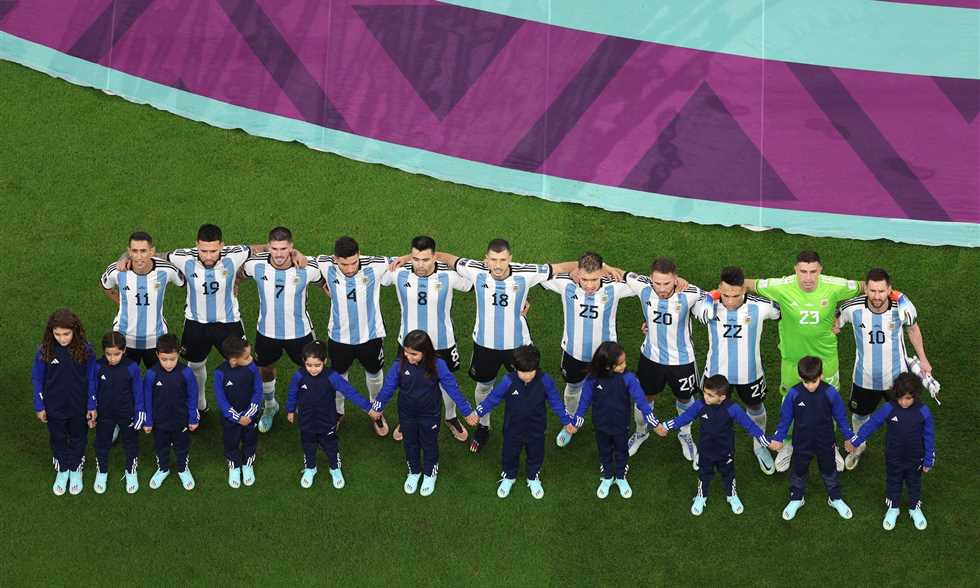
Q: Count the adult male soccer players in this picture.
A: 11